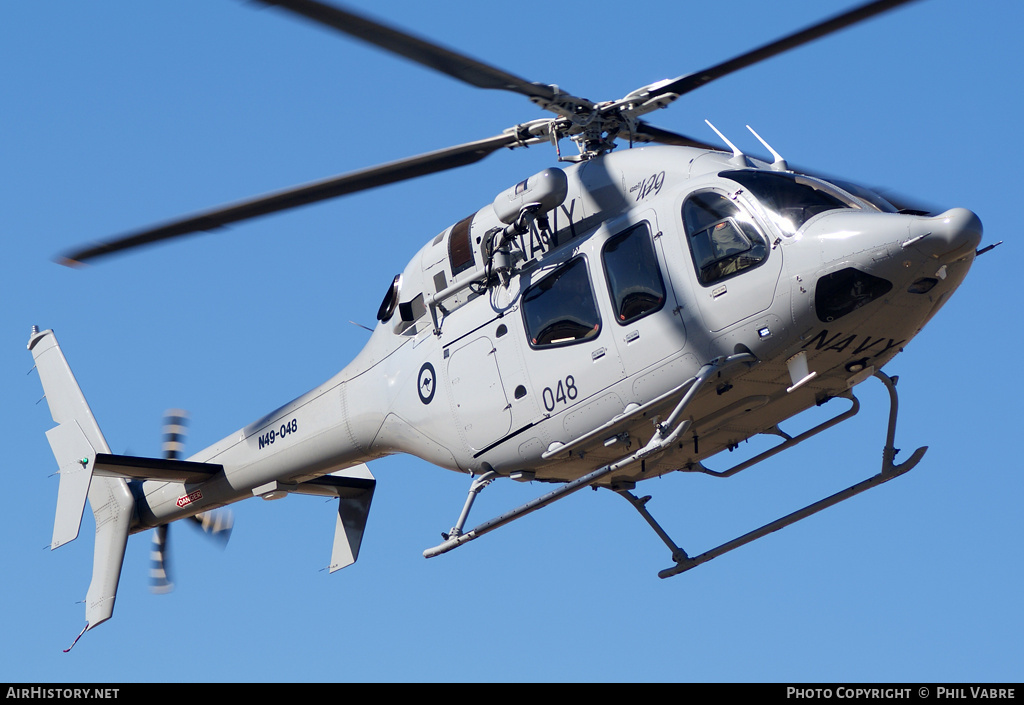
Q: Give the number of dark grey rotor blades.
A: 4